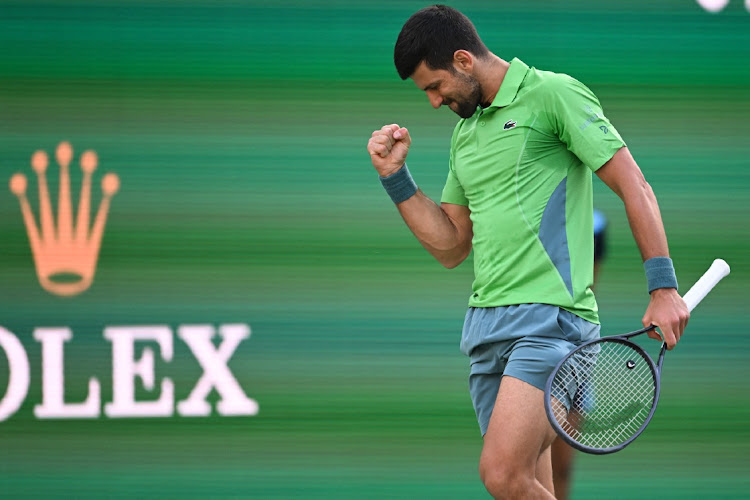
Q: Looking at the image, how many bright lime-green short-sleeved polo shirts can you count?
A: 1